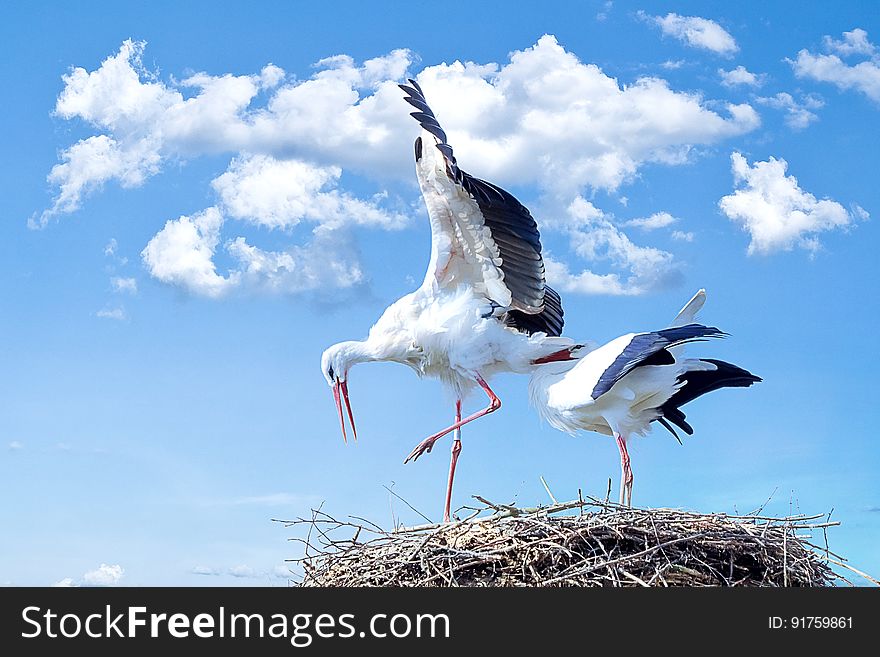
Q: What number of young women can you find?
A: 0